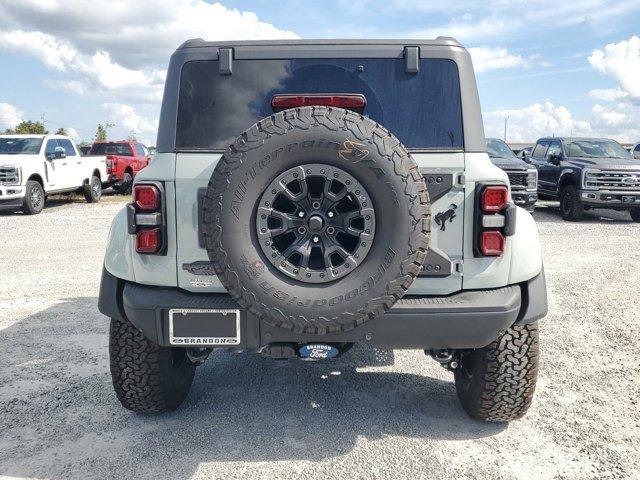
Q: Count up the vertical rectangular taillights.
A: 2